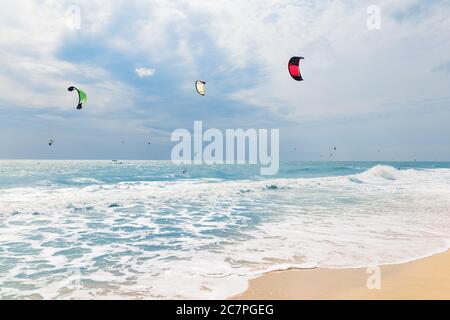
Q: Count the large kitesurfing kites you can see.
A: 3